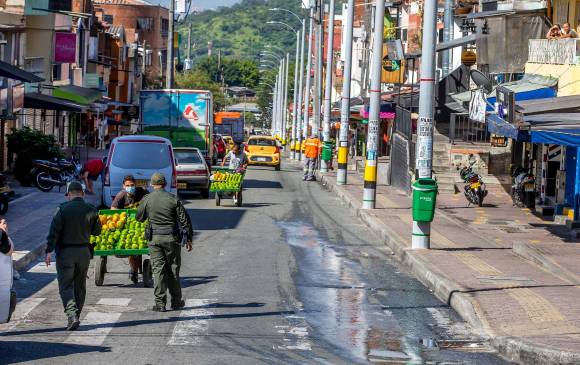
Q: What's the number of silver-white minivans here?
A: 1